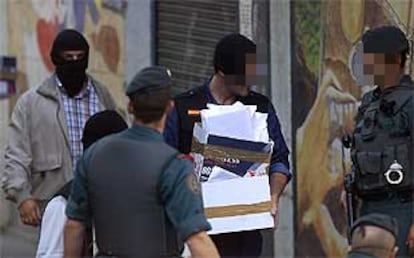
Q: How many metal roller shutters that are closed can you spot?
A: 1